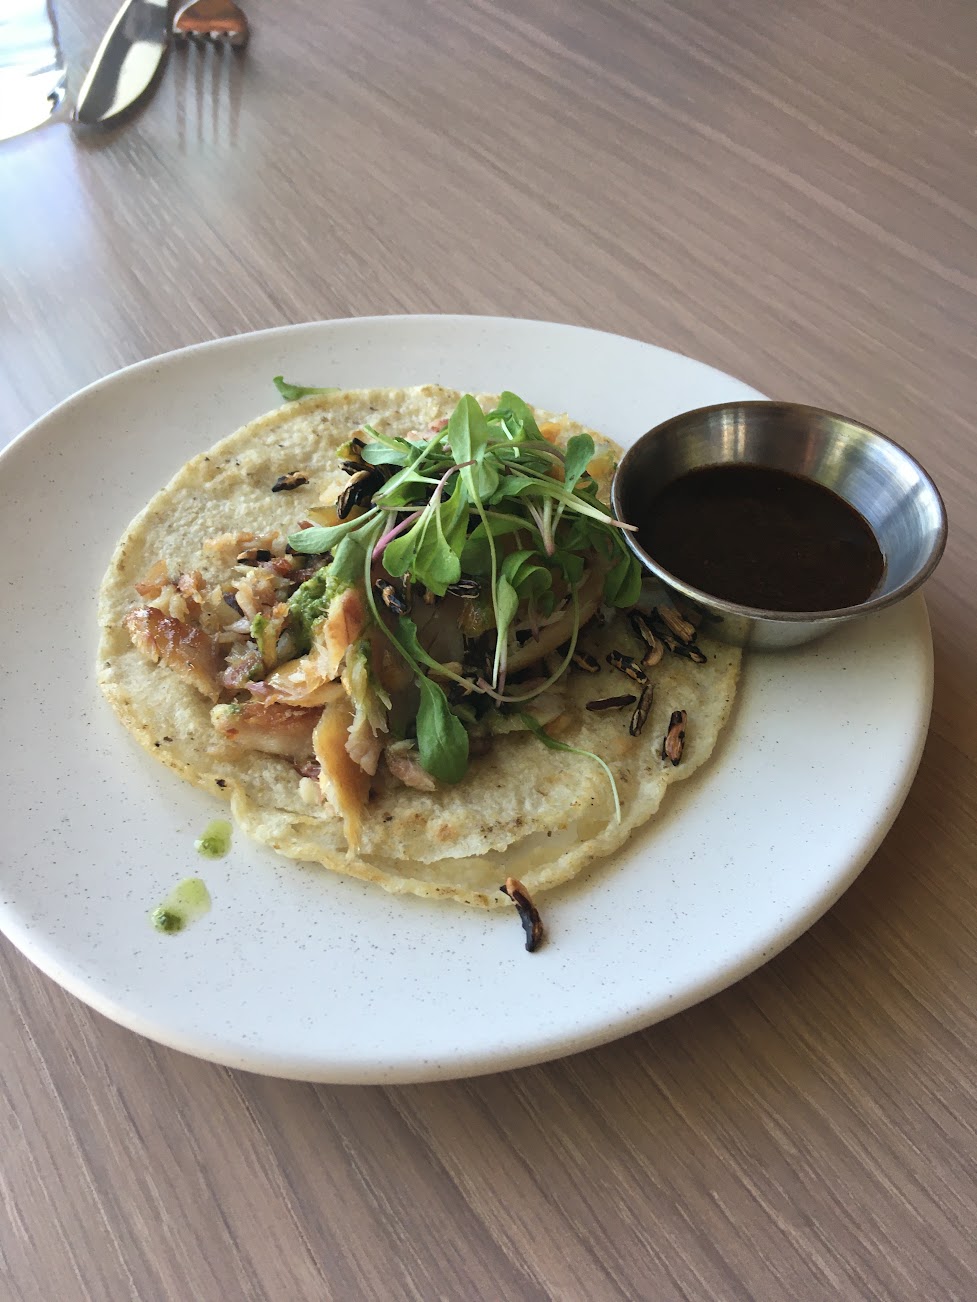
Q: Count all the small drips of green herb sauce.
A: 2